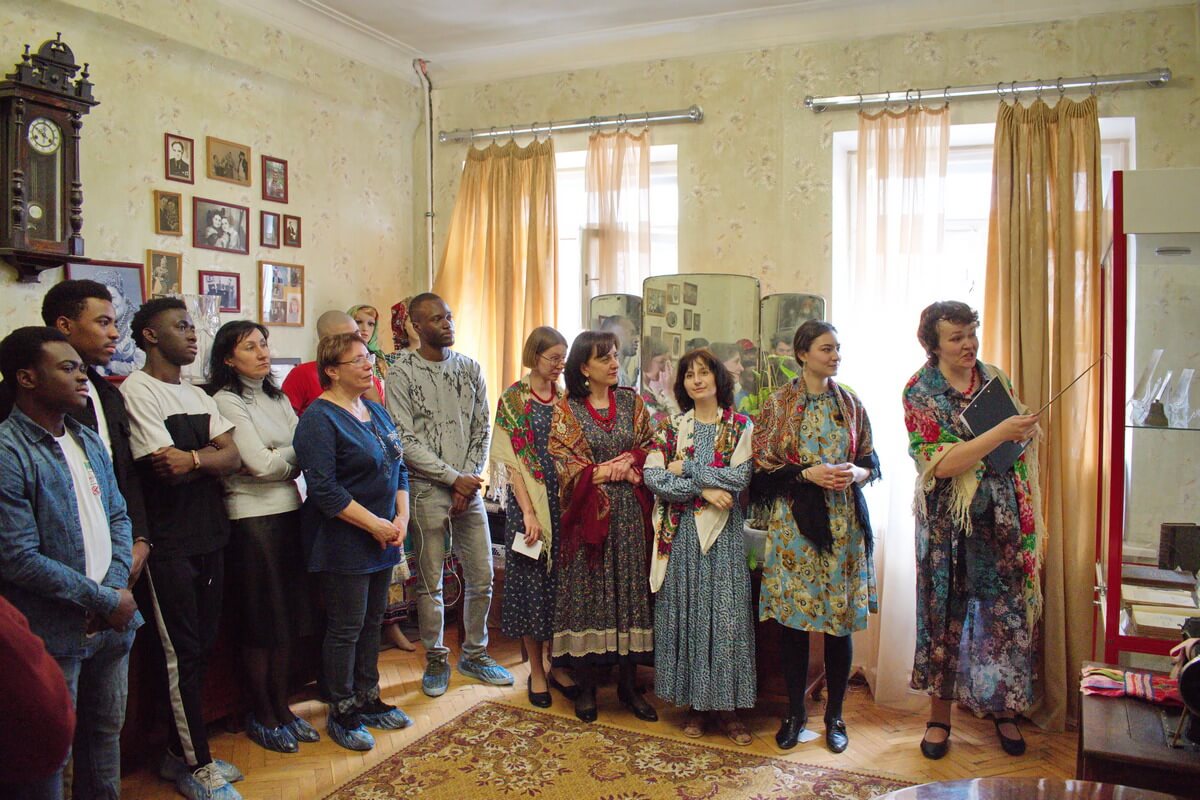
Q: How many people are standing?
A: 12